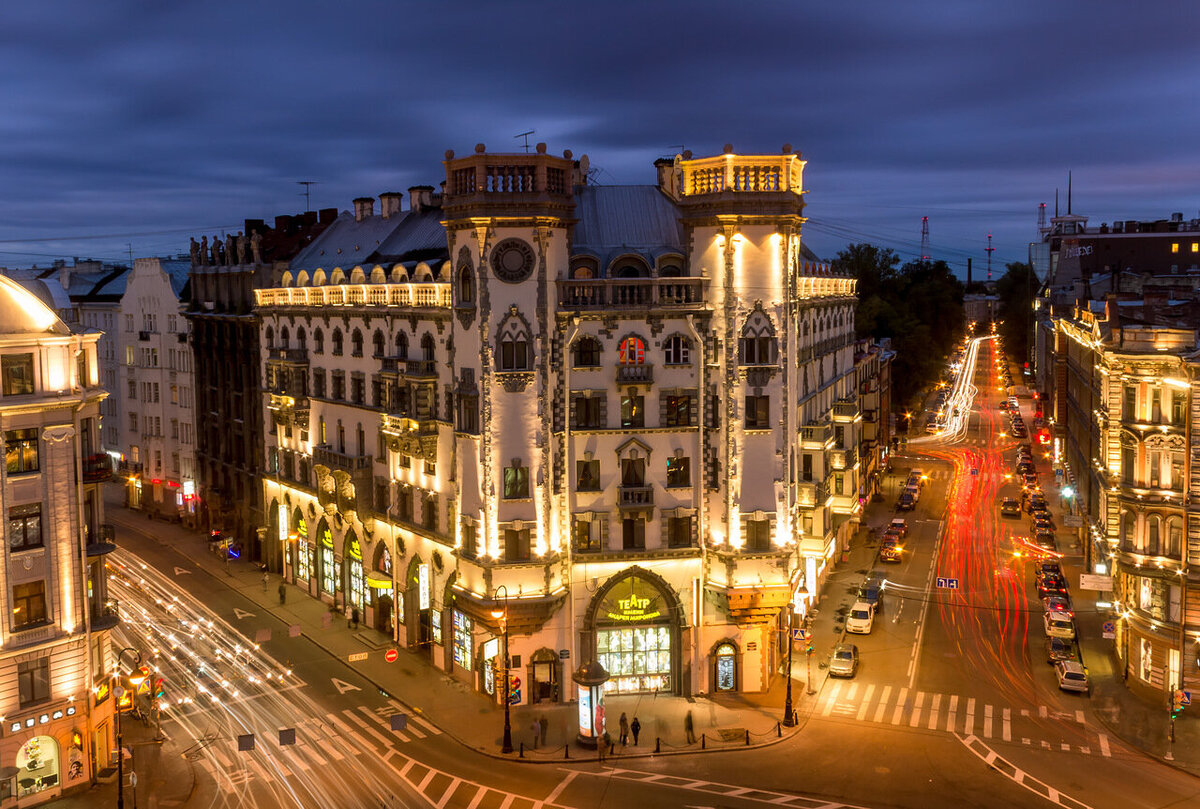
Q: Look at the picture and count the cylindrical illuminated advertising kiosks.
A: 1